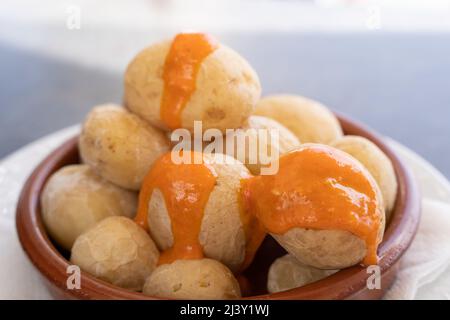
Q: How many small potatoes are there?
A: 11